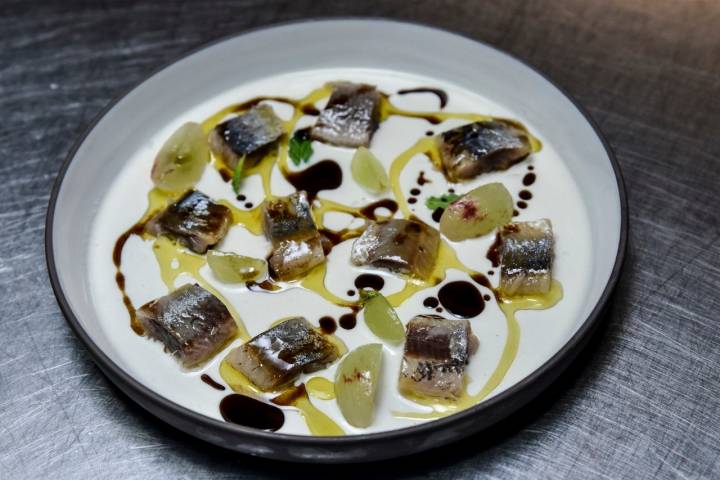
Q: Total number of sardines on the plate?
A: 10